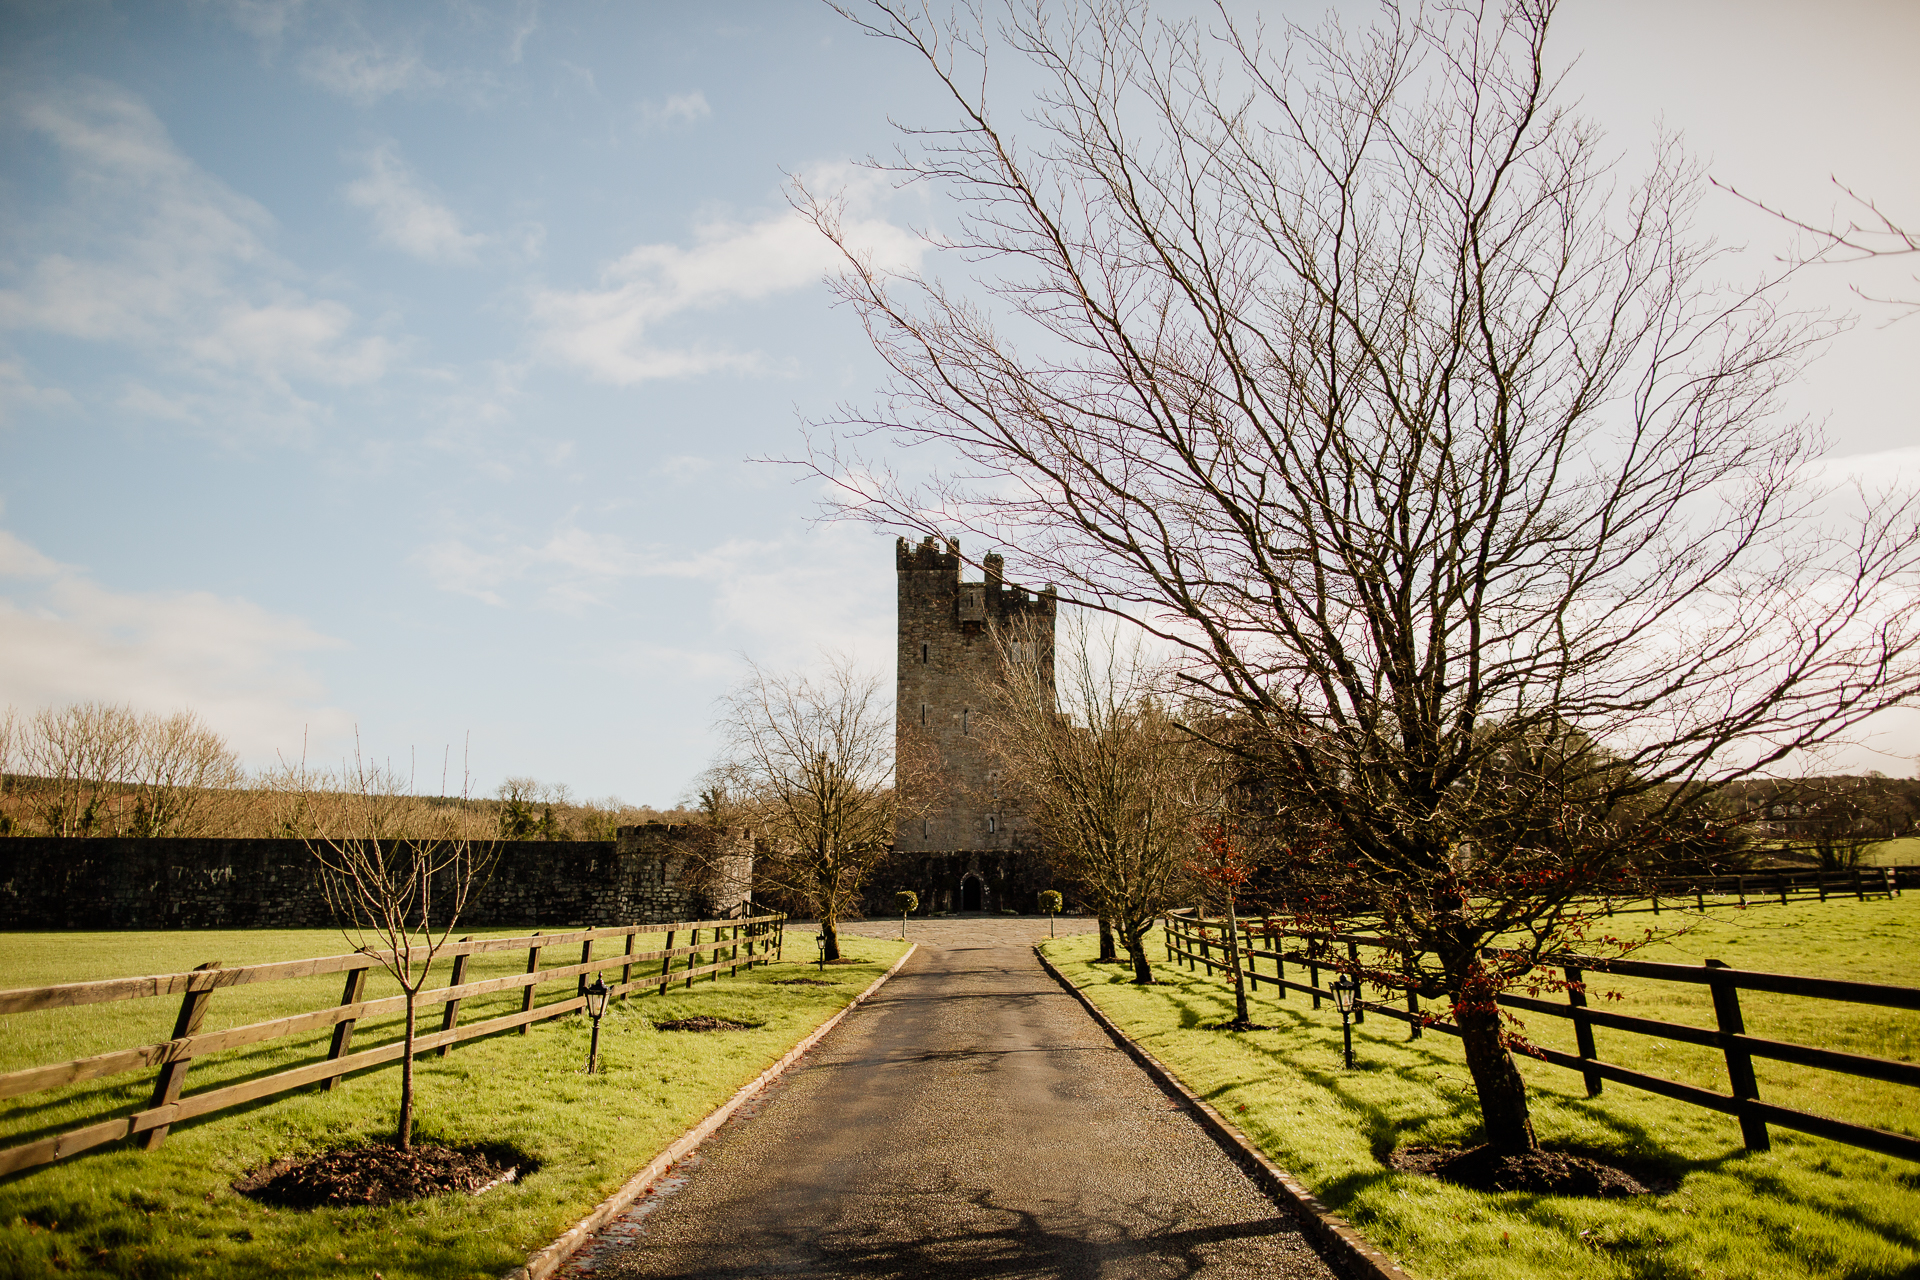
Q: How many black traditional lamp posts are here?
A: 3